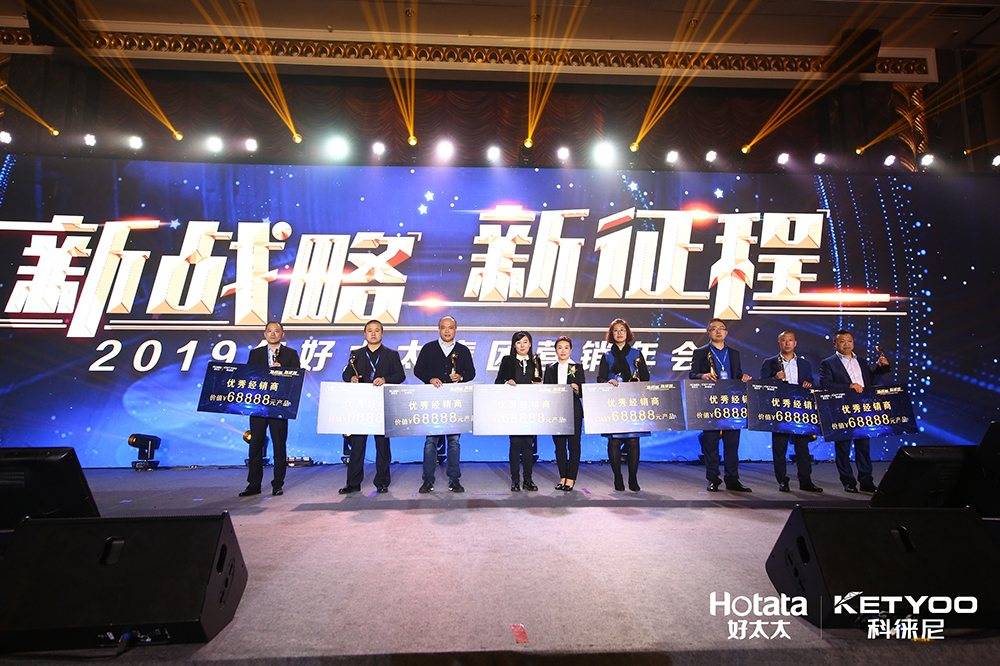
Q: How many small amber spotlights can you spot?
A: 9